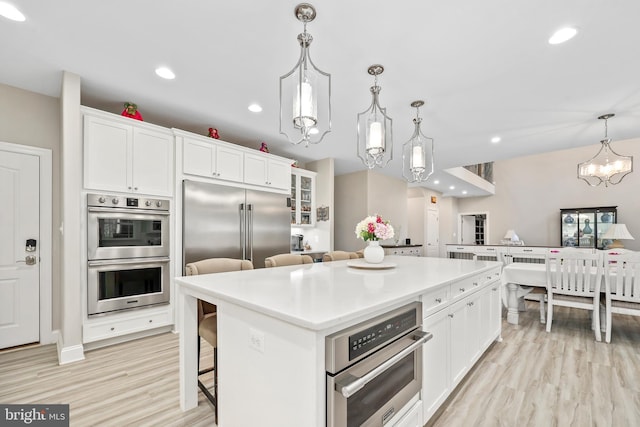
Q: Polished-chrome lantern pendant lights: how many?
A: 3